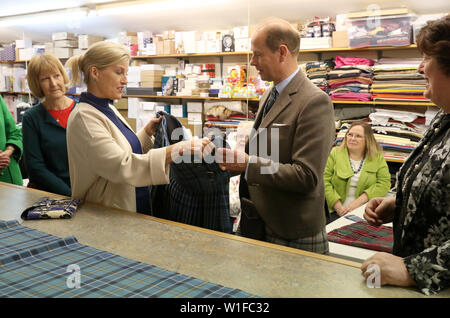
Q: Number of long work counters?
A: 1